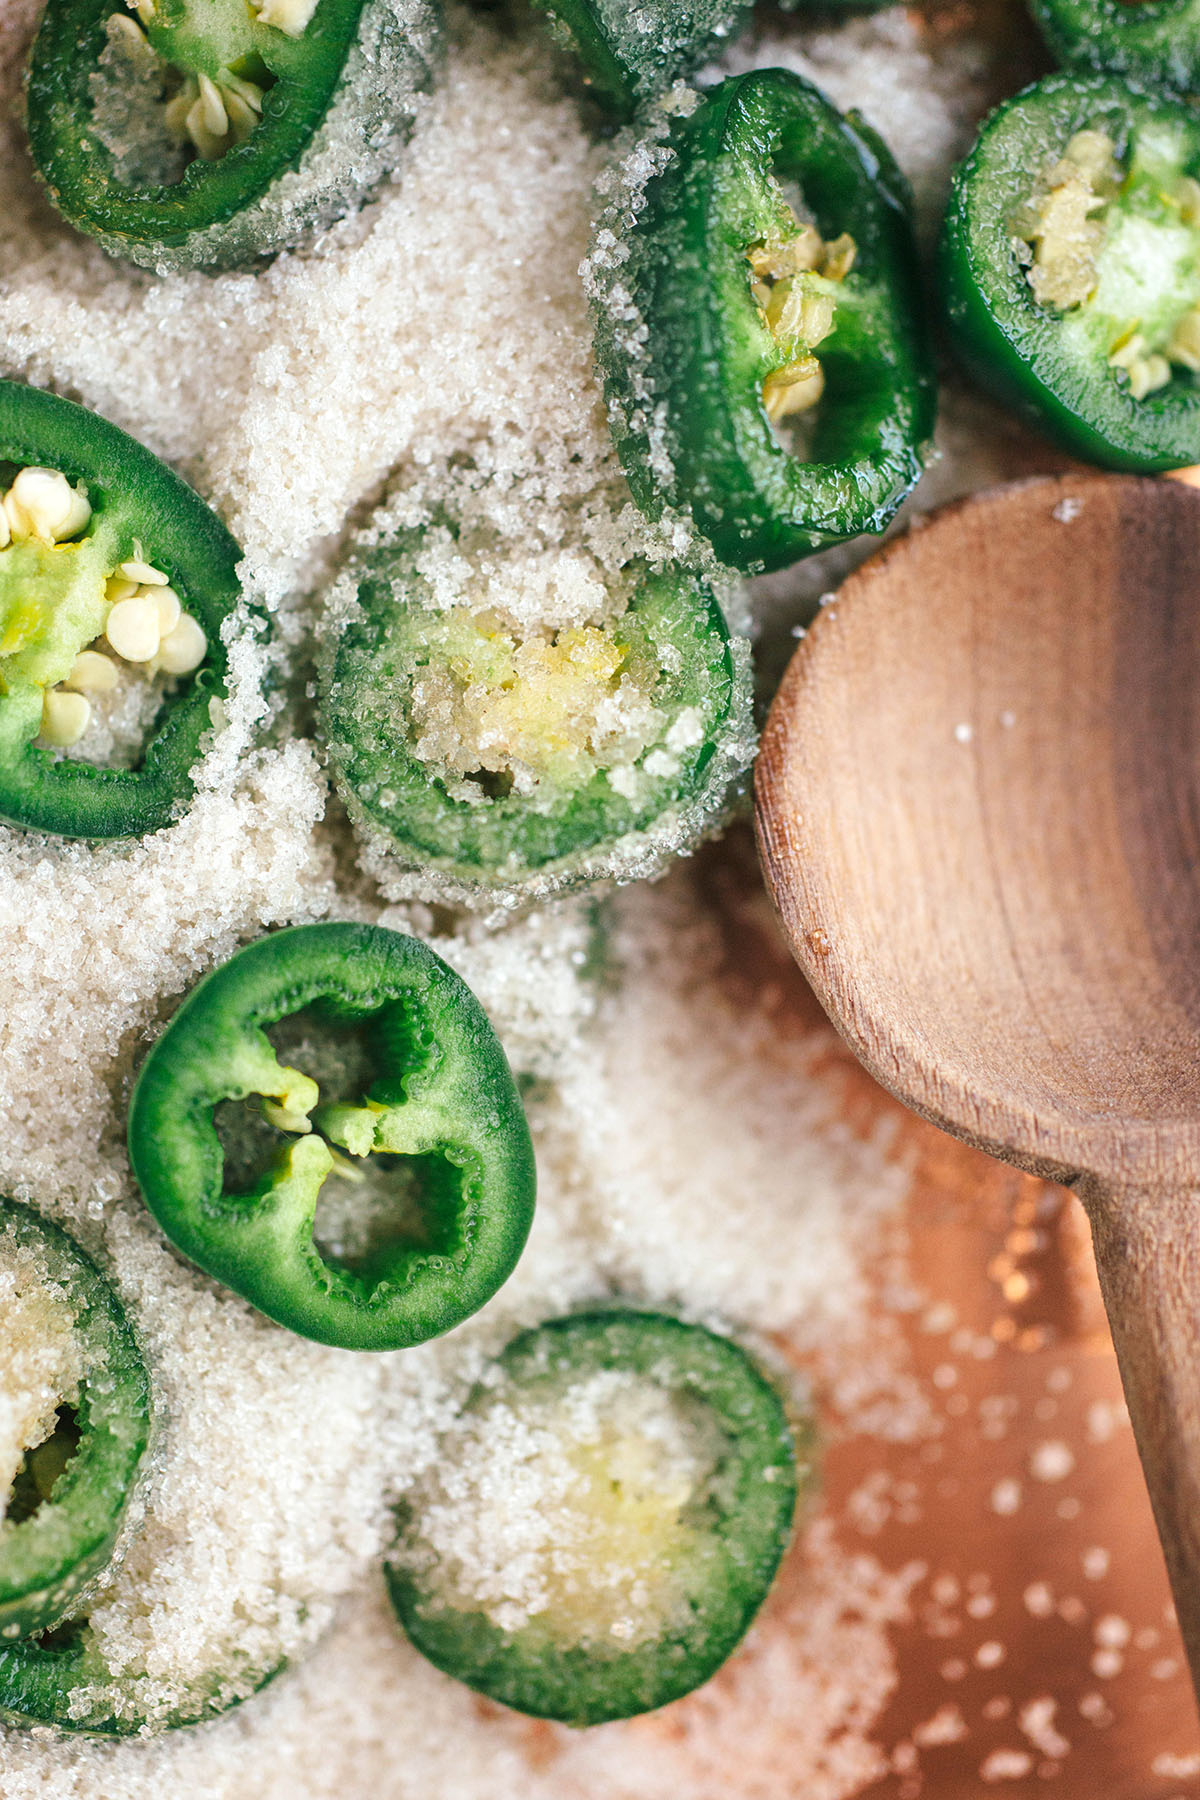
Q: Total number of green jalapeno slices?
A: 11